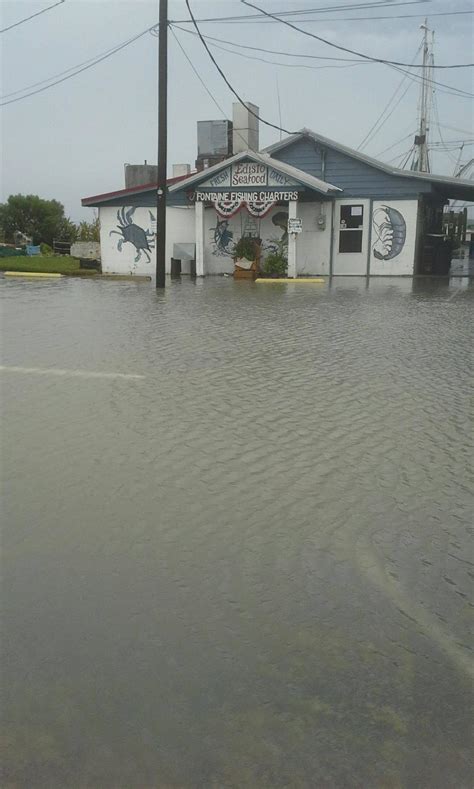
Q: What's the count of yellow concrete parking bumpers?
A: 2